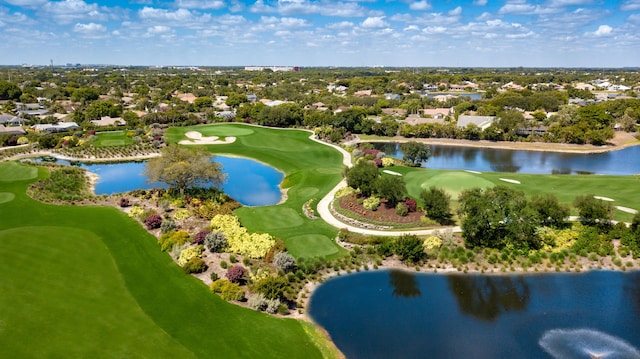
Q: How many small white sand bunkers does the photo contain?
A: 5